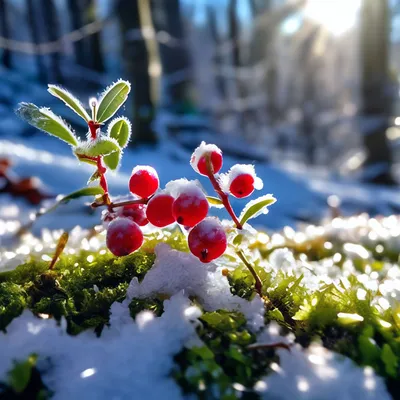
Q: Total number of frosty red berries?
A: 8